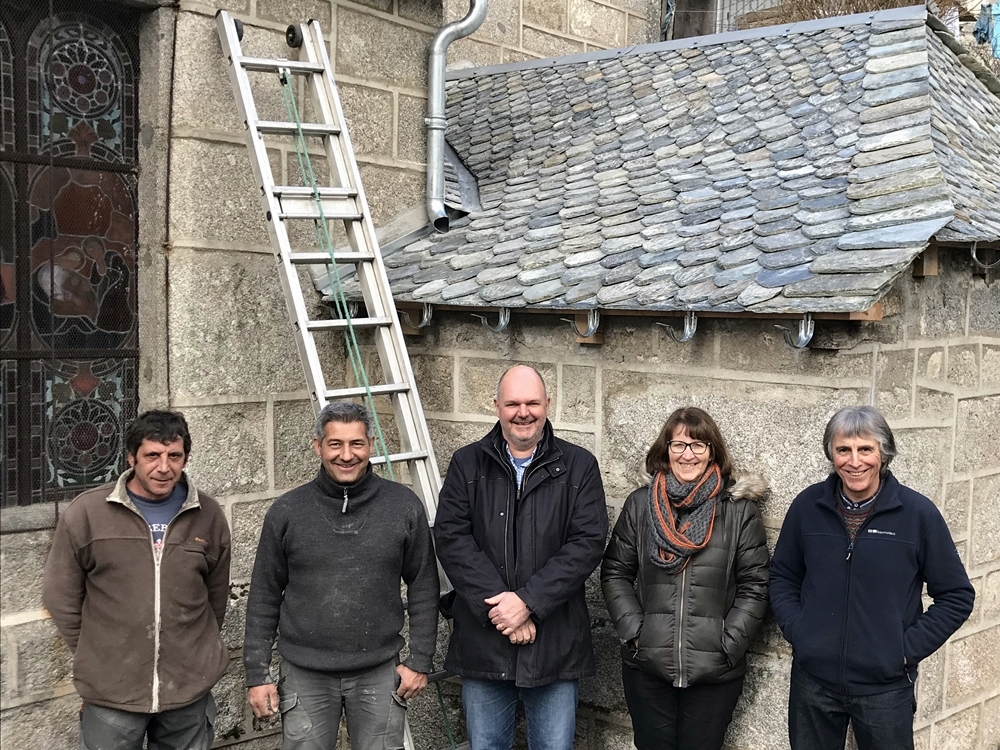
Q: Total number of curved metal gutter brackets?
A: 7